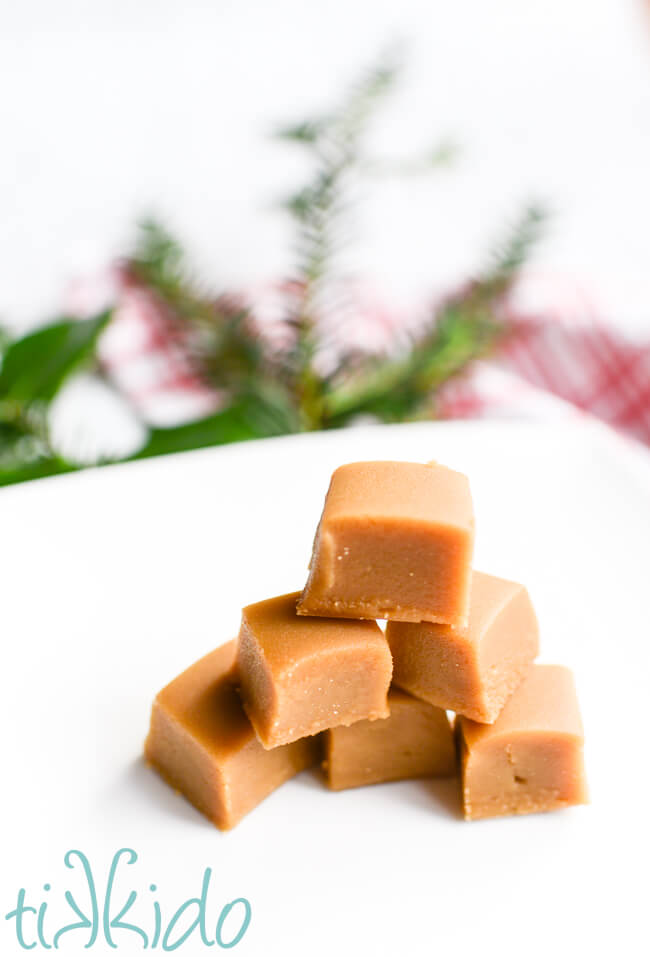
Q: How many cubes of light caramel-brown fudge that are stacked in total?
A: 6